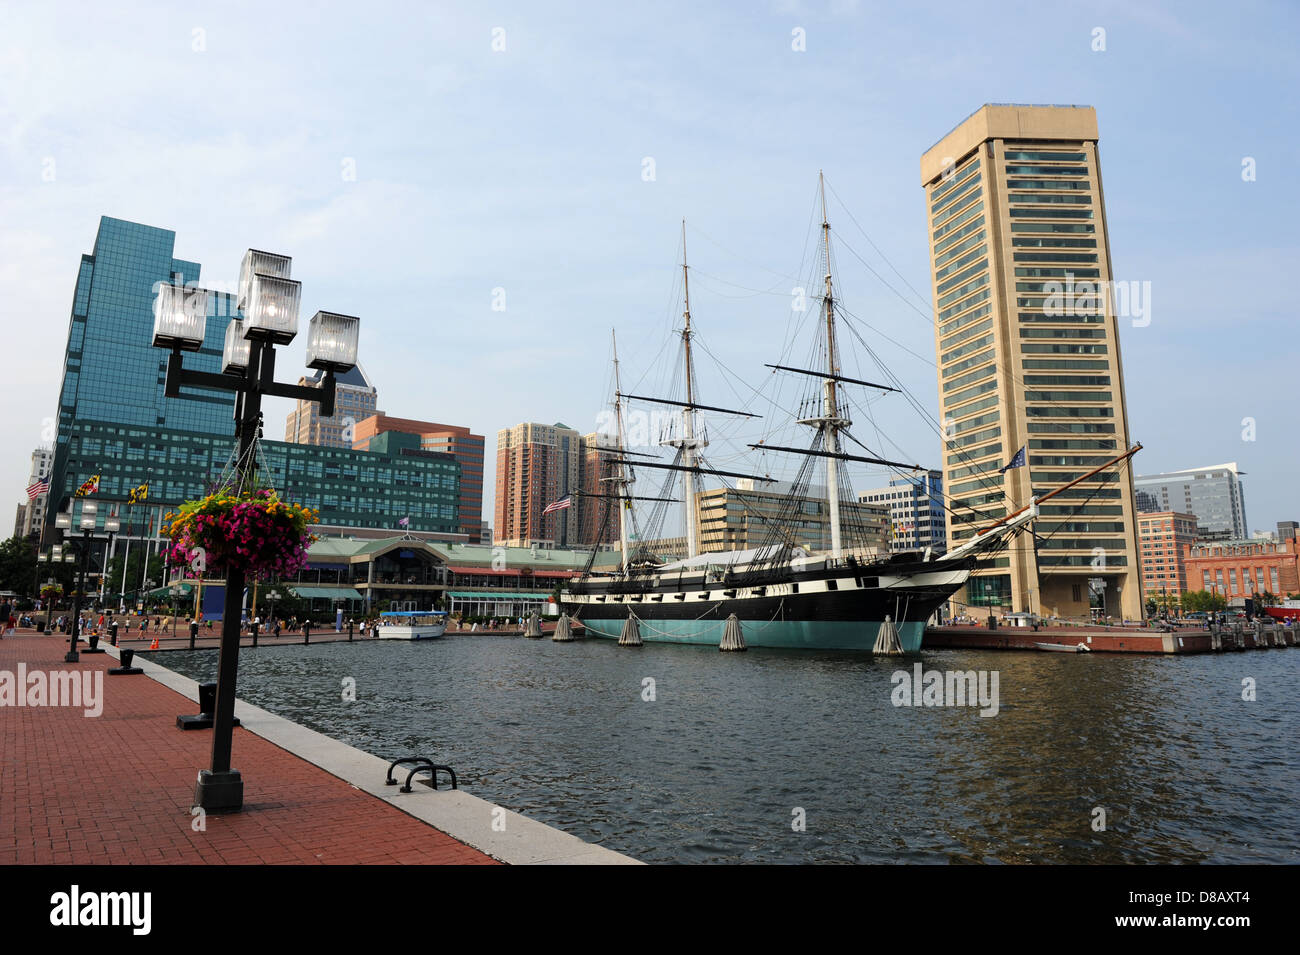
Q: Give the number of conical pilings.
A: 5